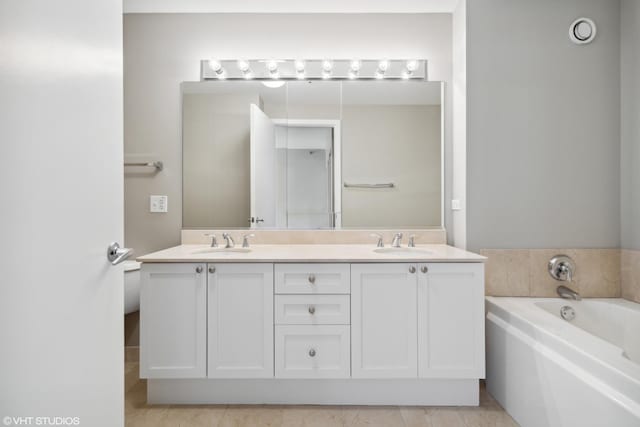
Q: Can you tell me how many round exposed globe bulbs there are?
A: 8